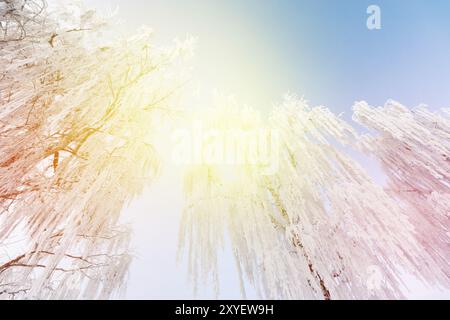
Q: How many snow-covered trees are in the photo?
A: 3